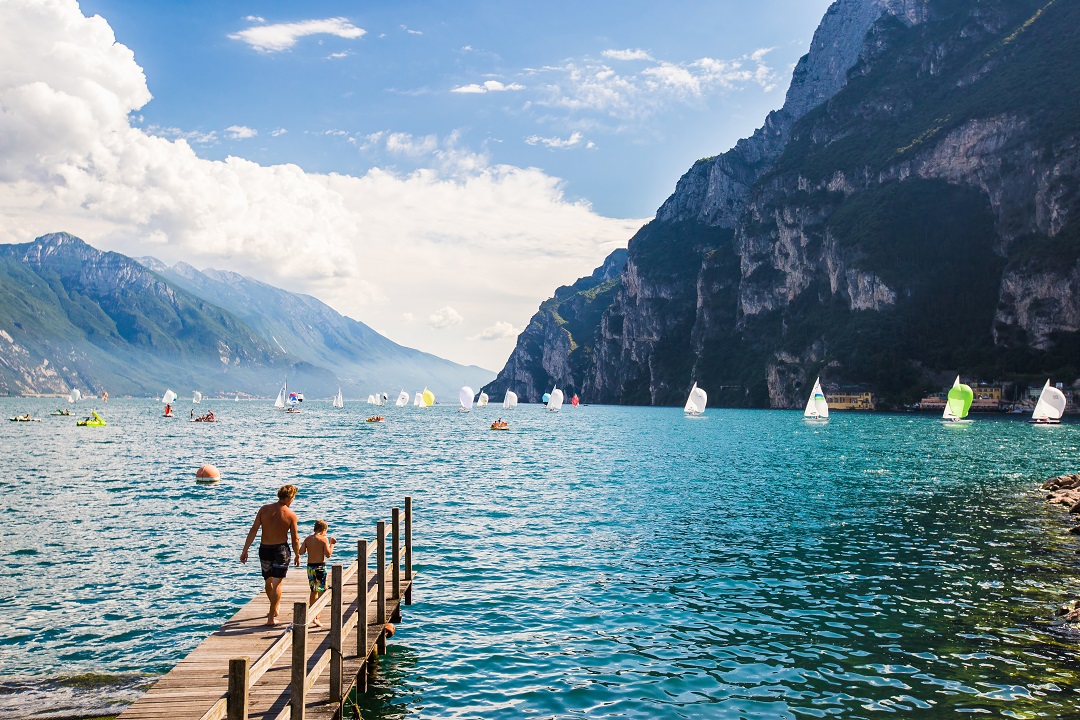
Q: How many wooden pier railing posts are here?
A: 7